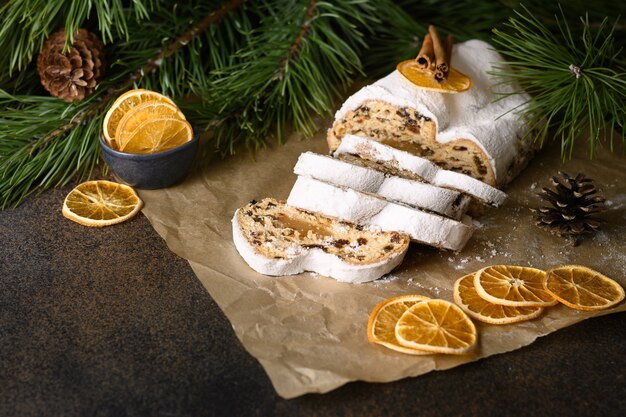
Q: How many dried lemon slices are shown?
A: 10